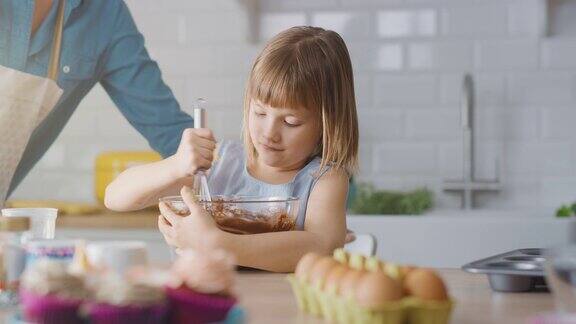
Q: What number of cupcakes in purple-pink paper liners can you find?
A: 3